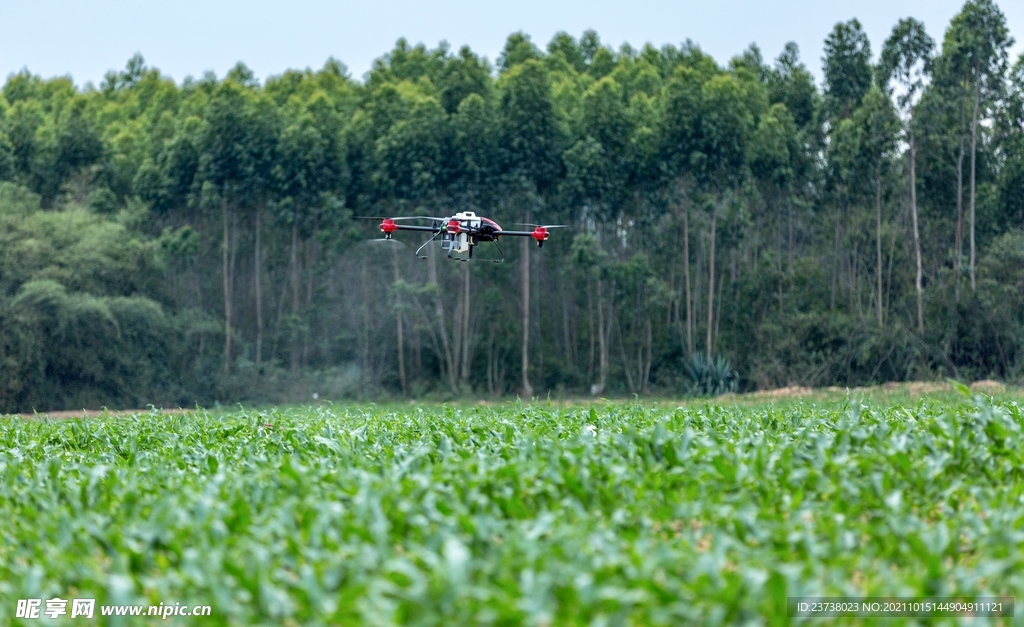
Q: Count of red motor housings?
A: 3